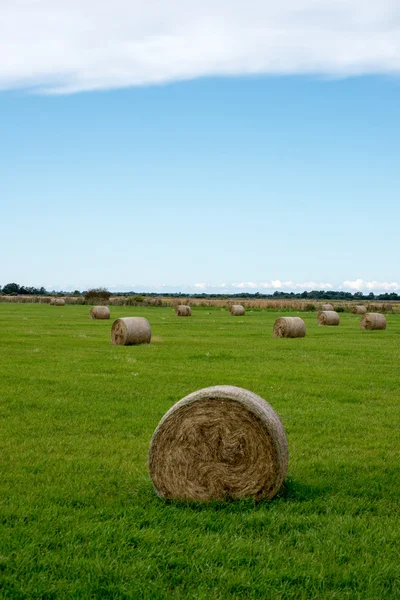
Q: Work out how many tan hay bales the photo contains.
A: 11